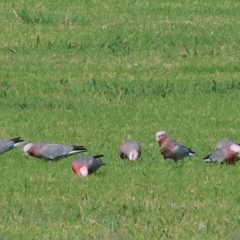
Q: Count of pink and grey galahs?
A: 7